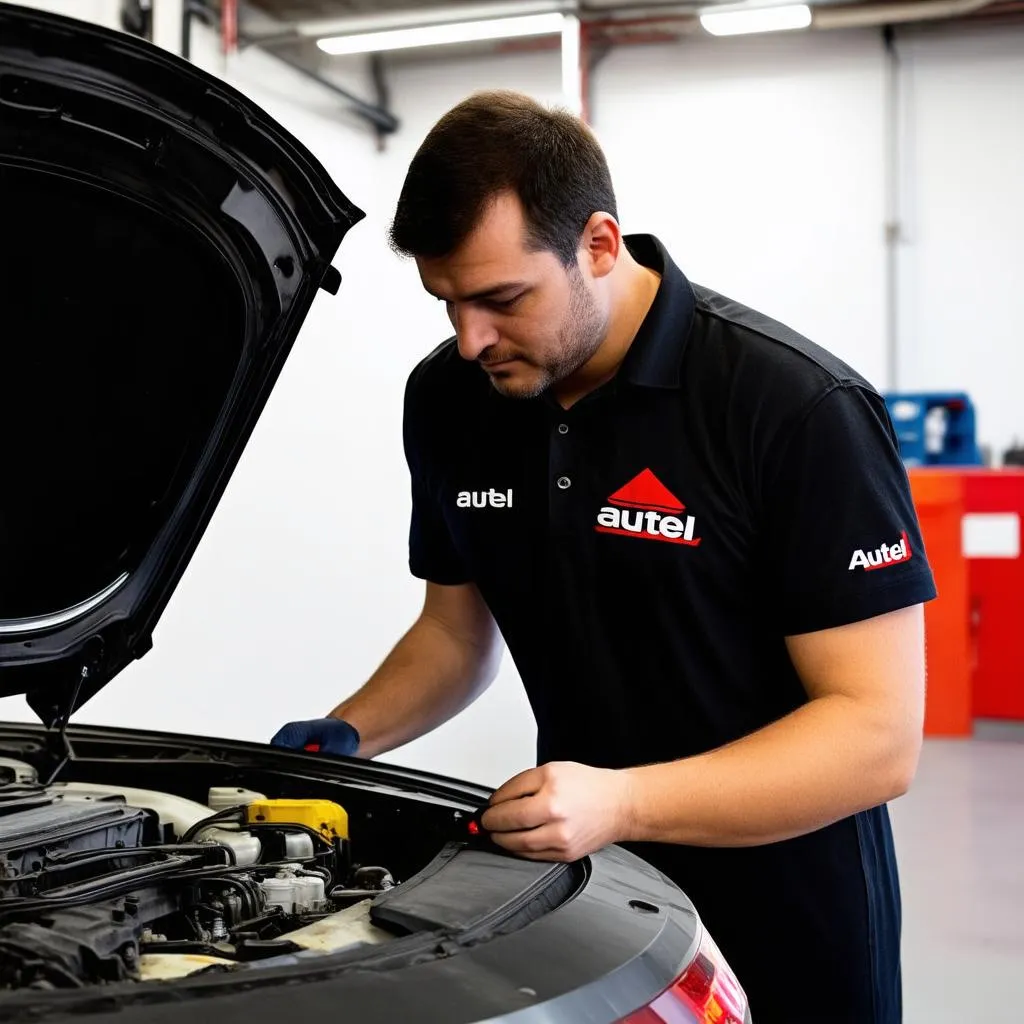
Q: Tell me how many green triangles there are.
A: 0